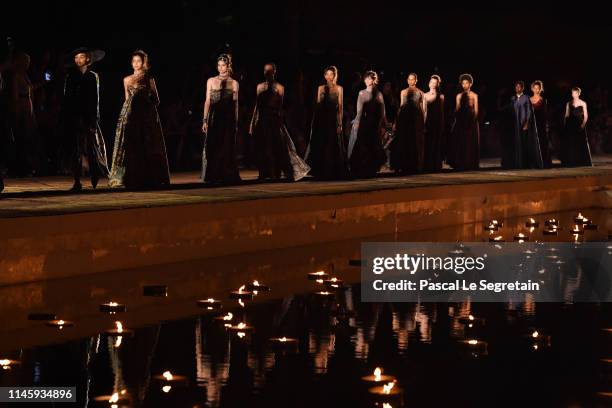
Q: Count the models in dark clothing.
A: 12